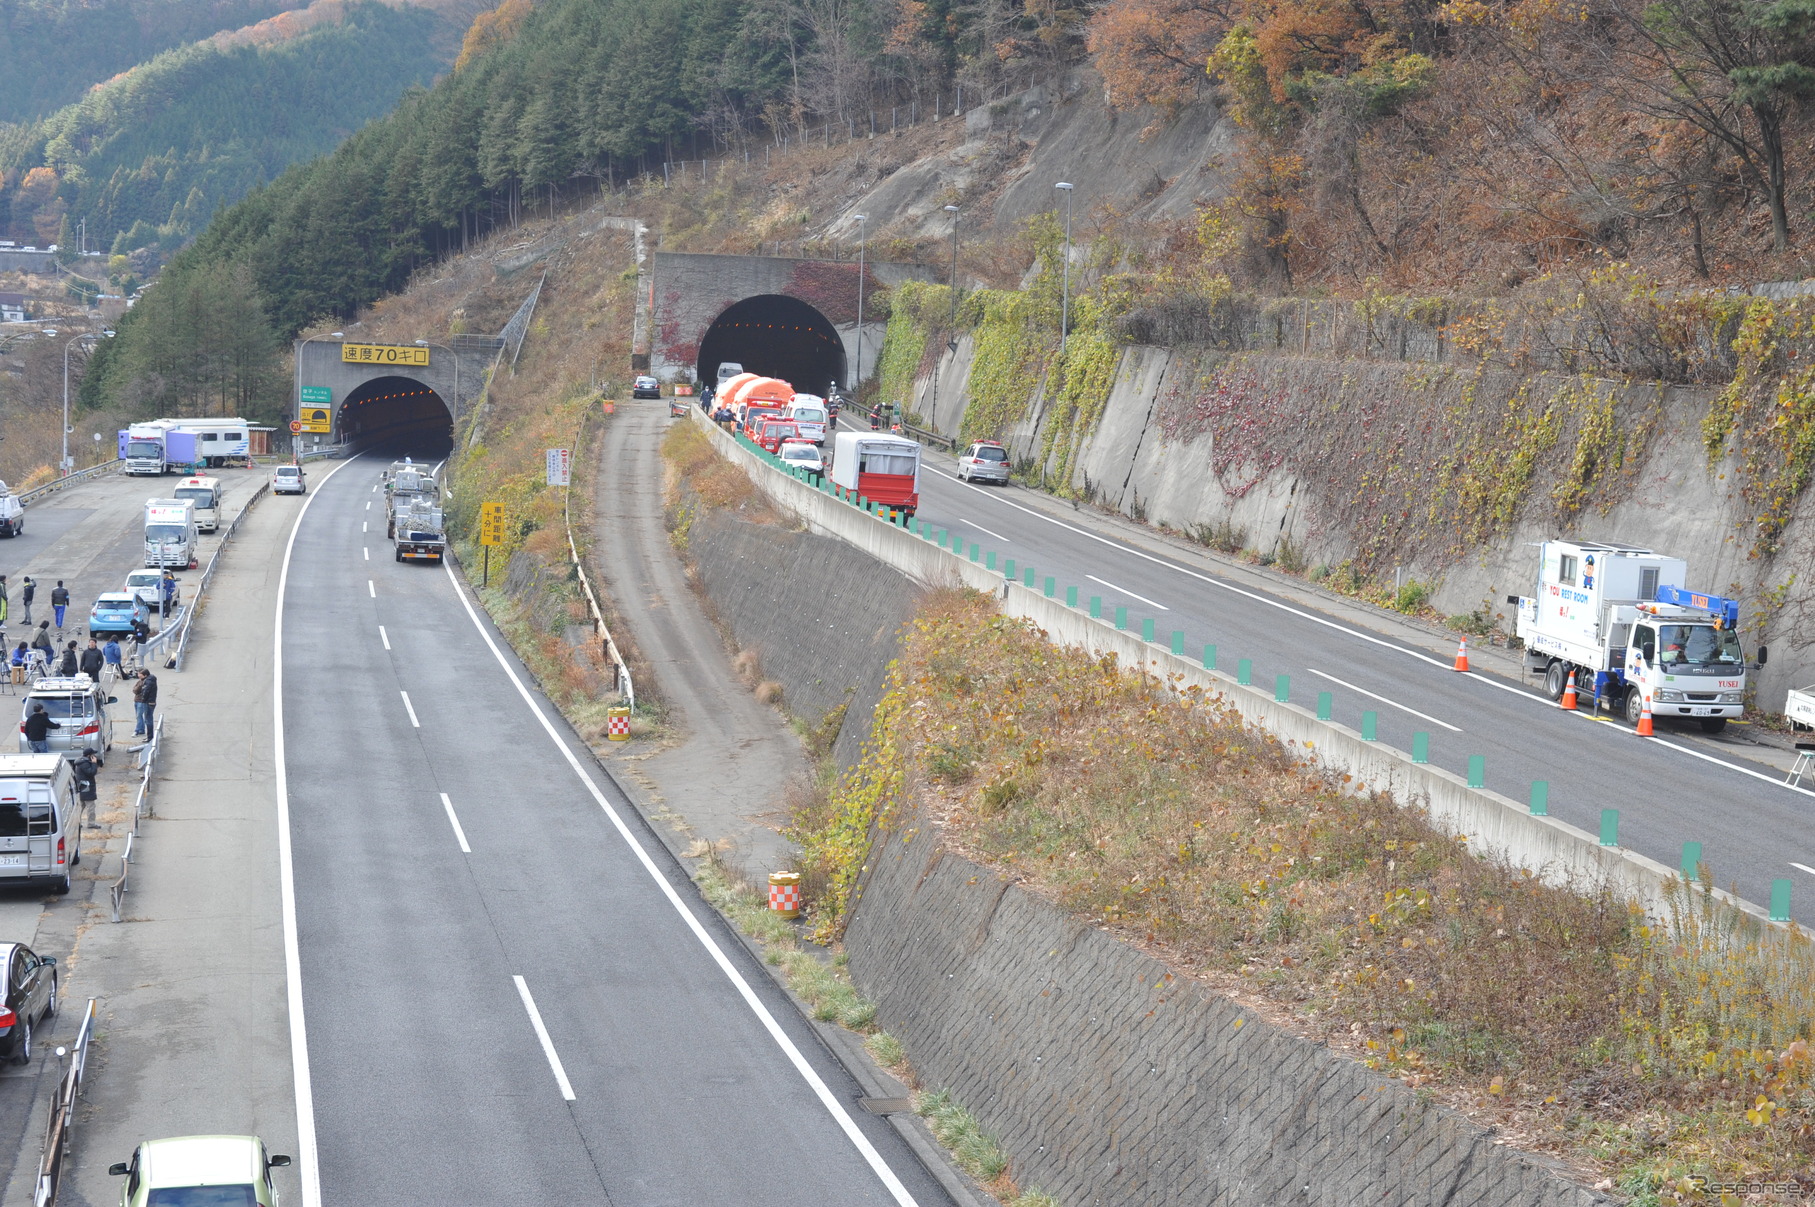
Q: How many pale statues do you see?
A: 0